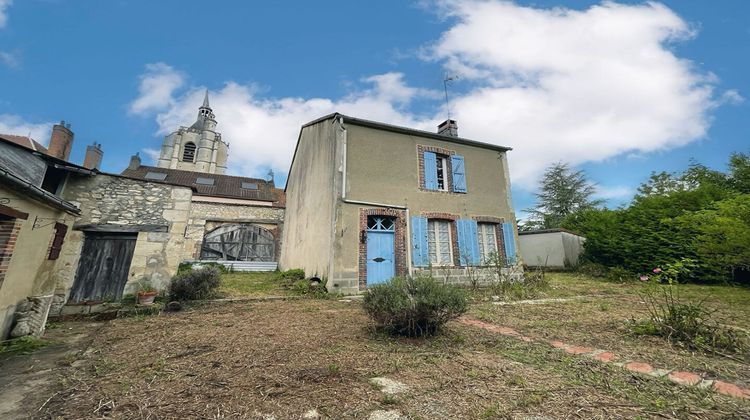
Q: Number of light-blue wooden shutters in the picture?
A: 6